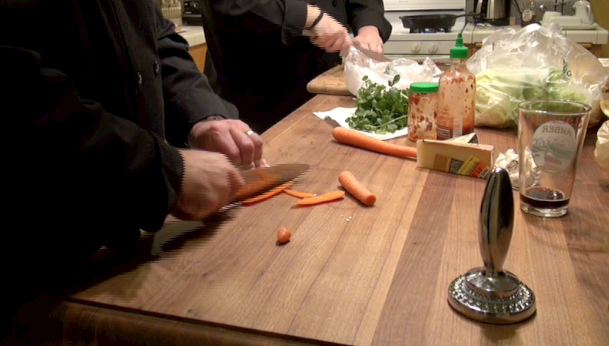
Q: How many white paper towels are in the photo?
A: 1